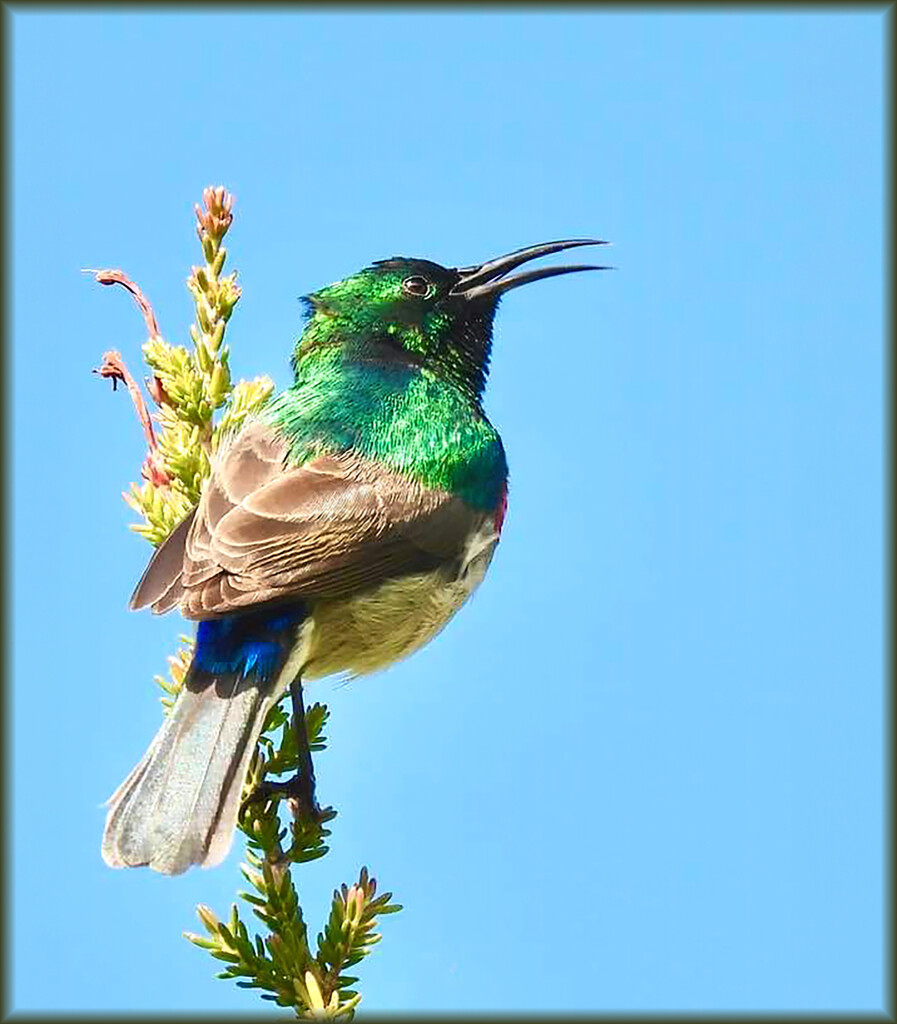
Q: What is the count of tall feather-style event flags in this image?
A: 0